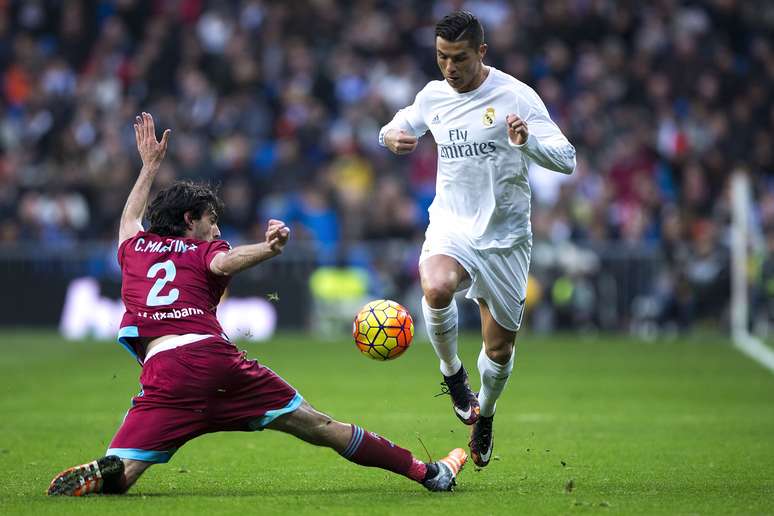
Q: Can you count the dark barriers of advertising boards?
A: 1